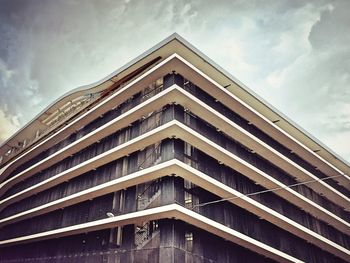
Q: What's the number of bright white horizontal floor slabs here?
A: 5